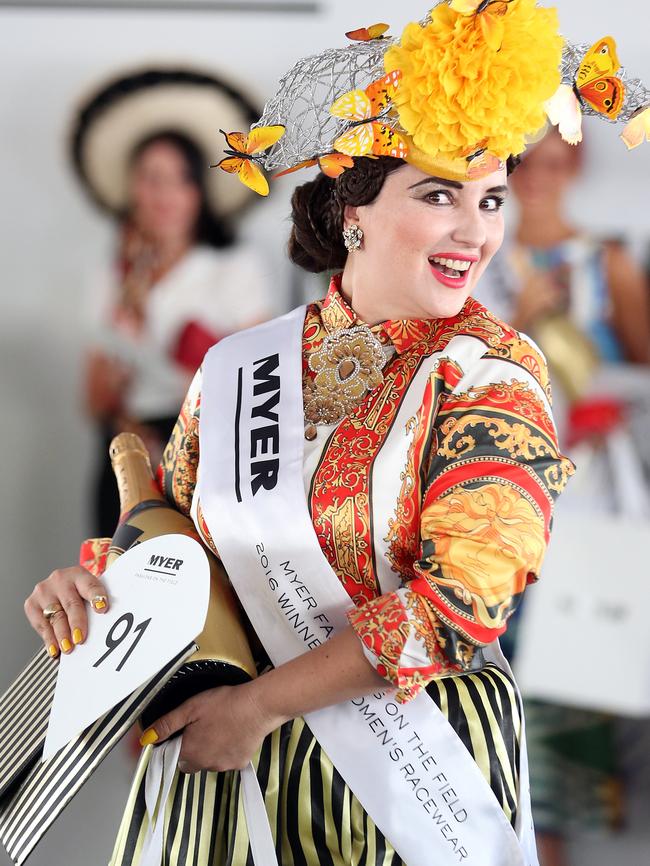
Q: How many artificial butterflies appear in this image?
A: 8